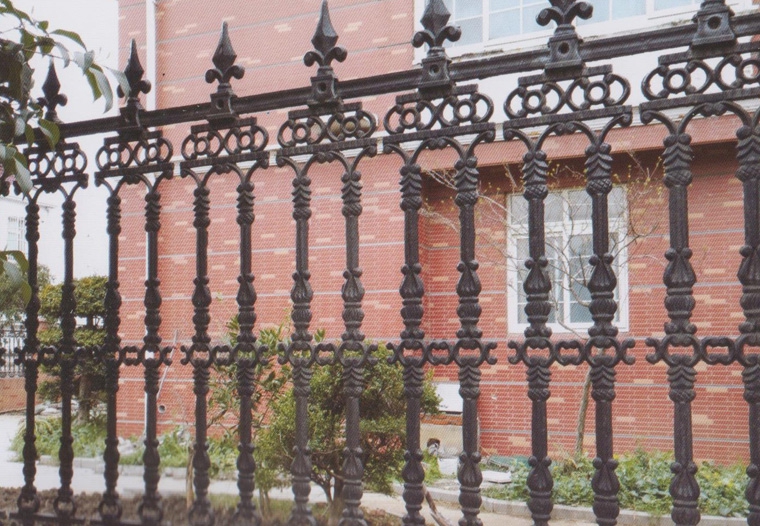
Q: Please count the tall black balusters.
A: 14